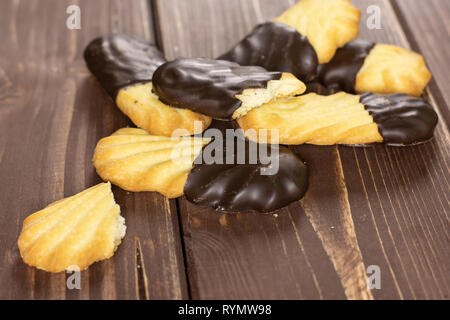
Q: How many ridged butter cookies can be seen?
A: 7